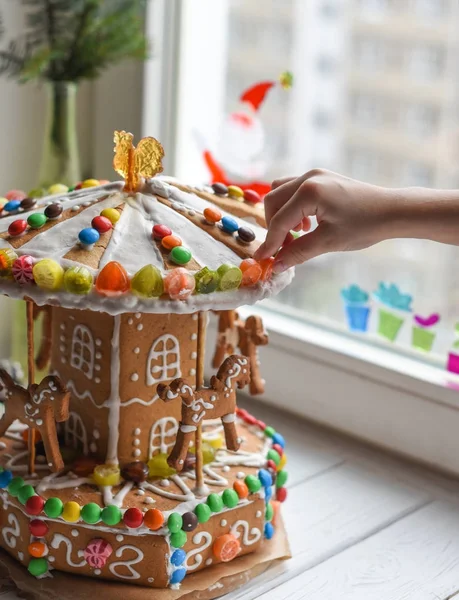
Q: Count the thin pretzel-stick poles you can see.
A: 2